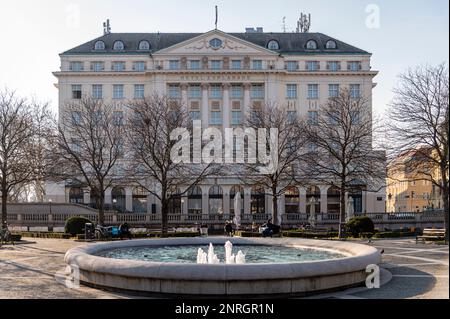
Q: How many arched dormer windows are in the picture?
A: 6